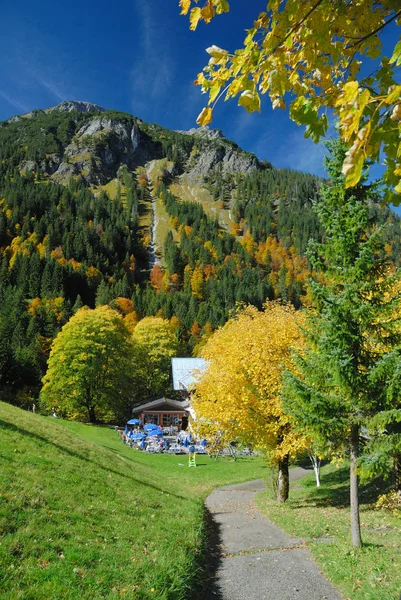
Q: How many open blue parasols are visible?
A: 4